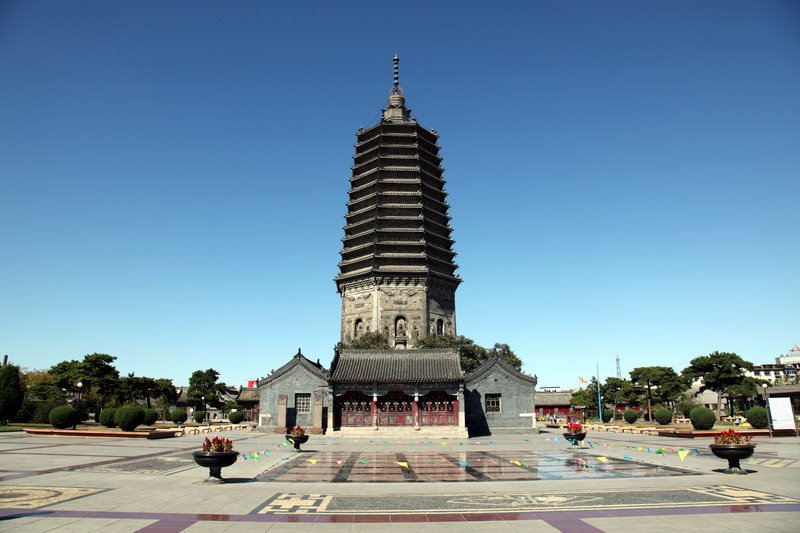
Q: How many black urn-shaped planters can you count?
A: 4